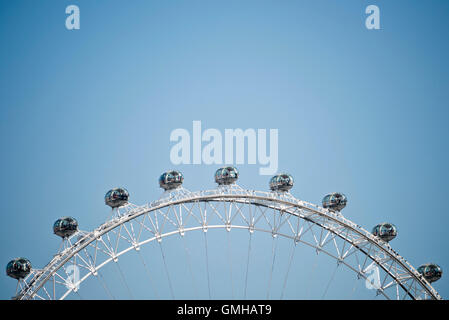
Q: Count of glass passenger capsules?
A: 9